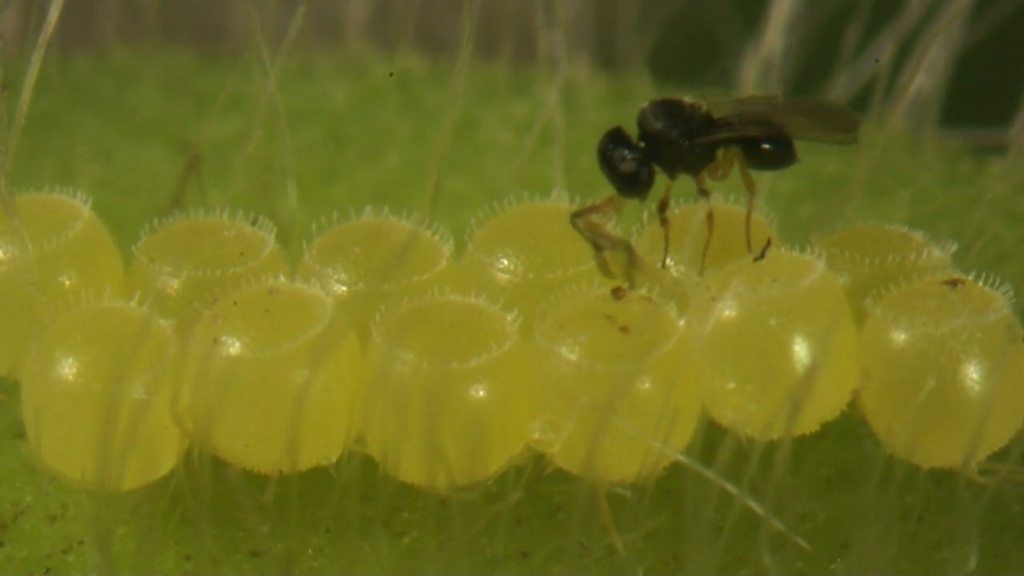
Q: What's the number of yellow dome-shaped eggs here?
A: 12